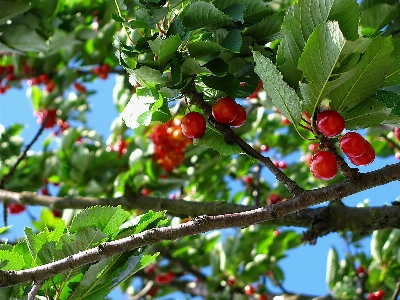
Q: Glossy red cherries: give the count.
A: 7